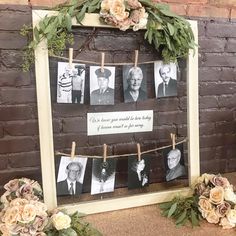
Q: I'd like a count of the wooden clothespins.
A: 7